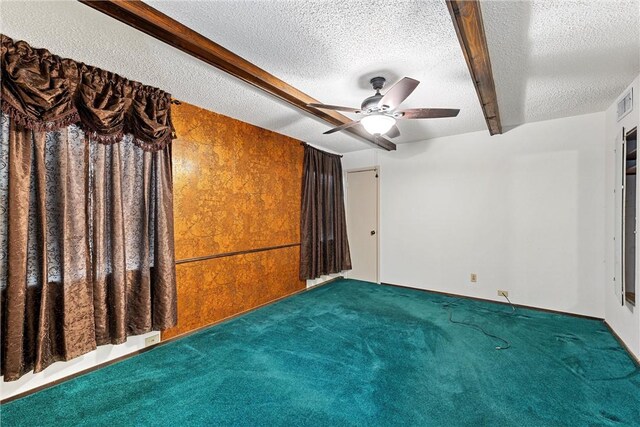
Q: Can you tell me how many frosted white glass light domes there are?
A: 1